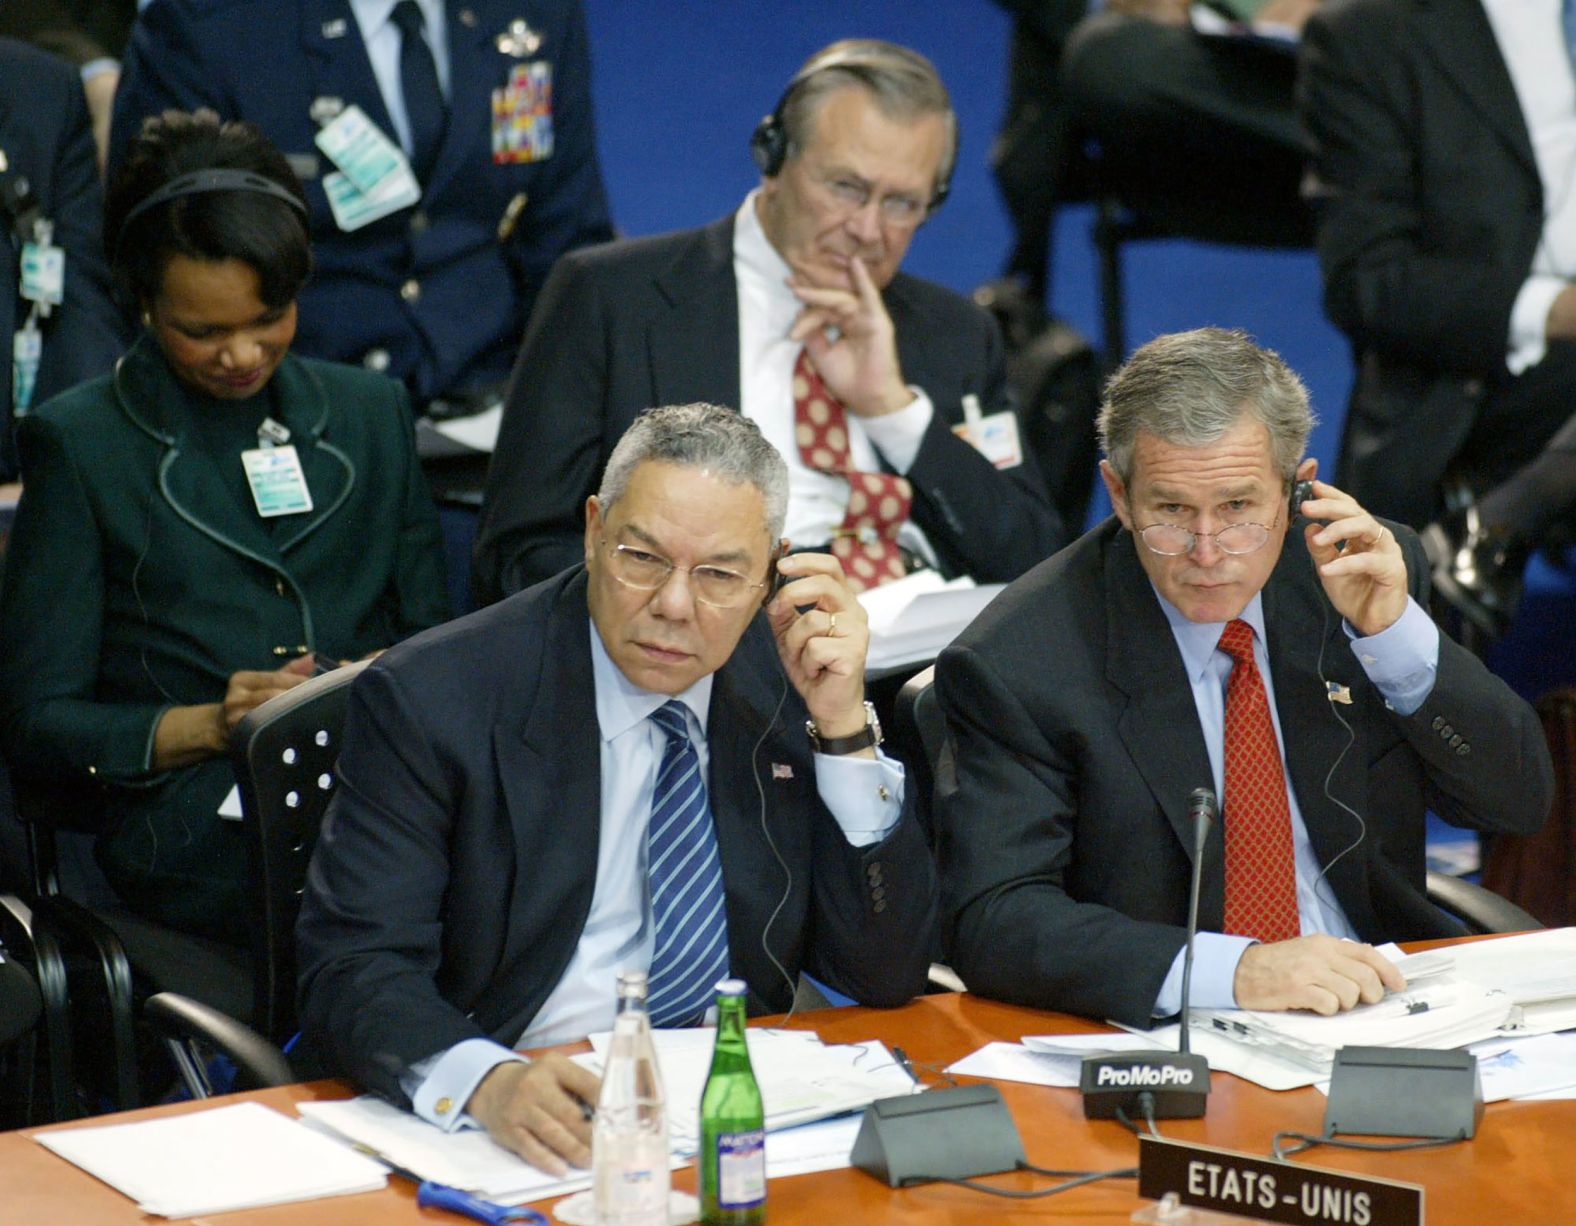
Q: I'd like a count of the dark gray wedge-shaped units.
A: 2